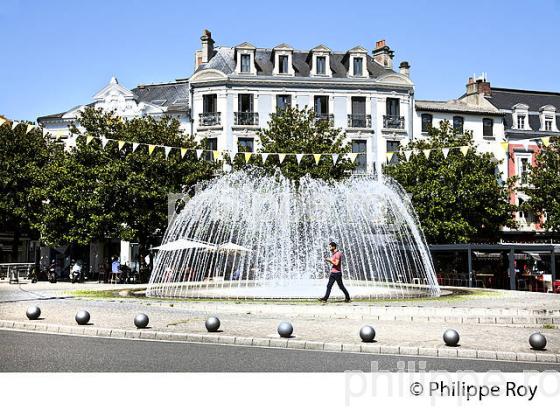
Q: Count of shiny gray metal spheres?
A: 8